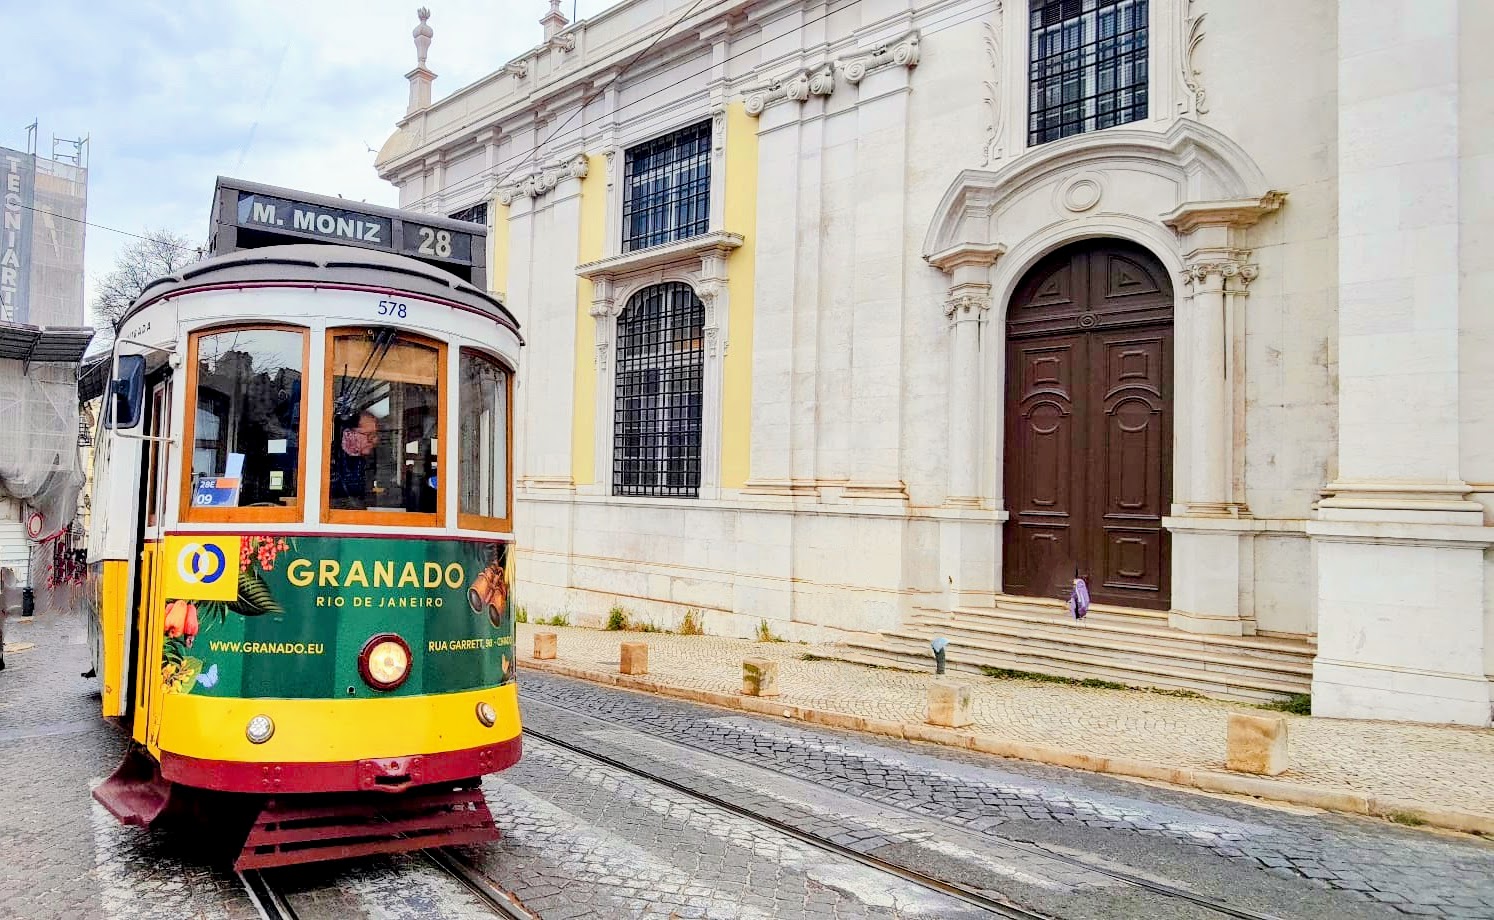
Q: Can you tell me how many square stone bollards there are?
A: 5